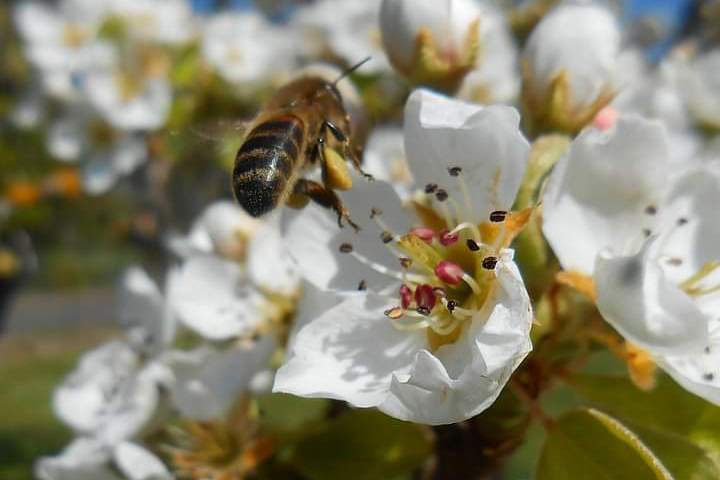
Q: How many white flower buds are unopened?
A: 2